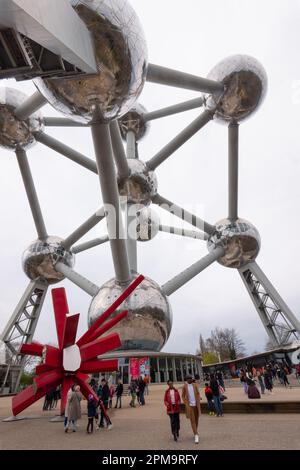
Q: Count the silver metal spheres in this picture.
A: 9